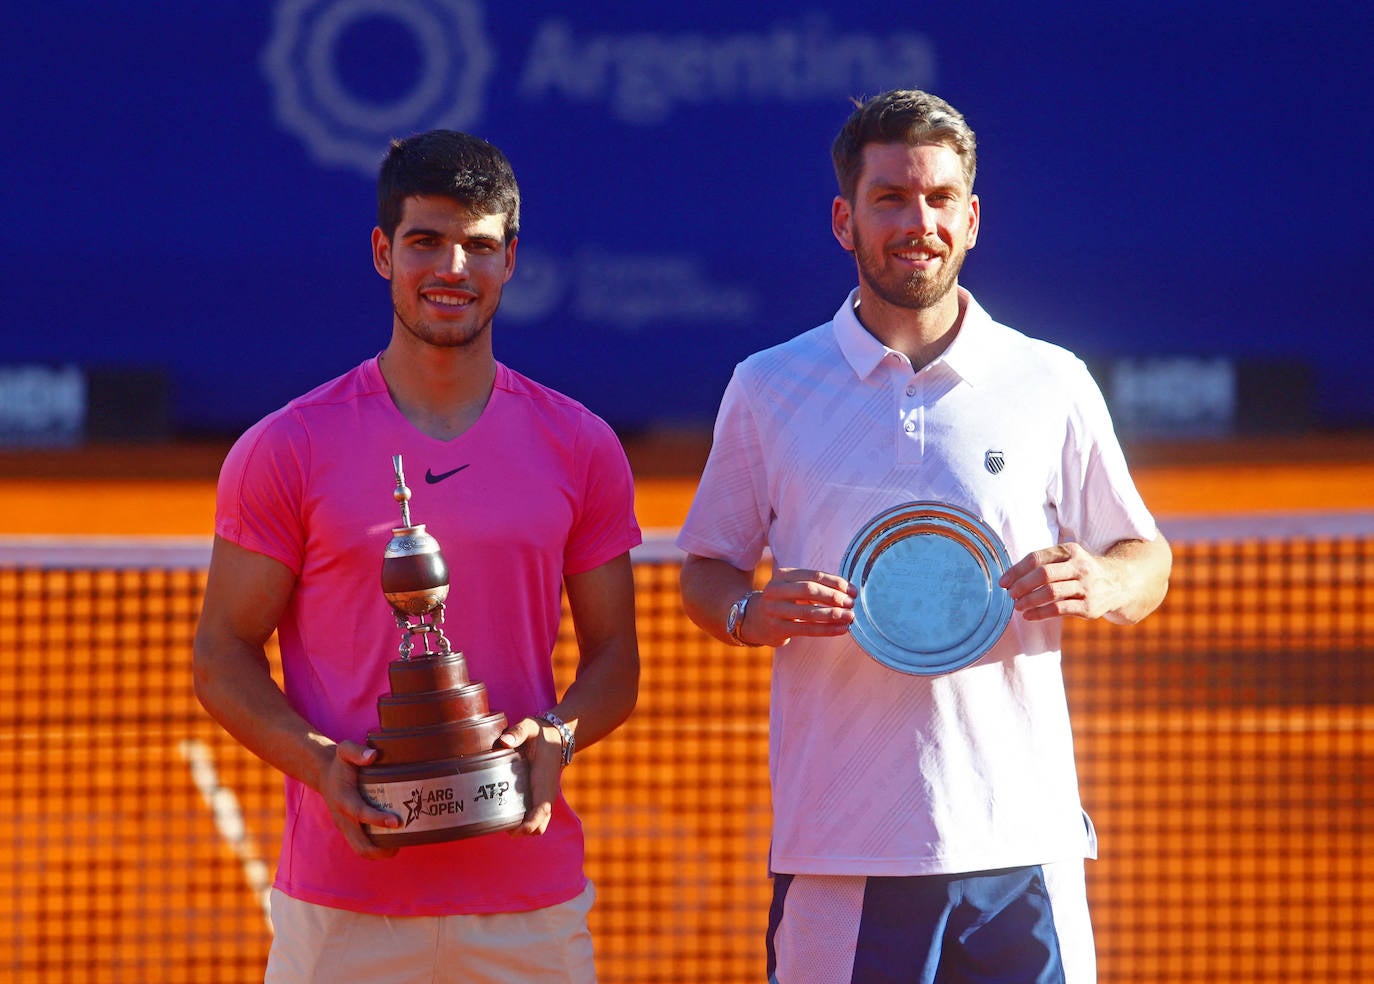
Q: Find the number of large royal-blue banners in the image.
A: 1